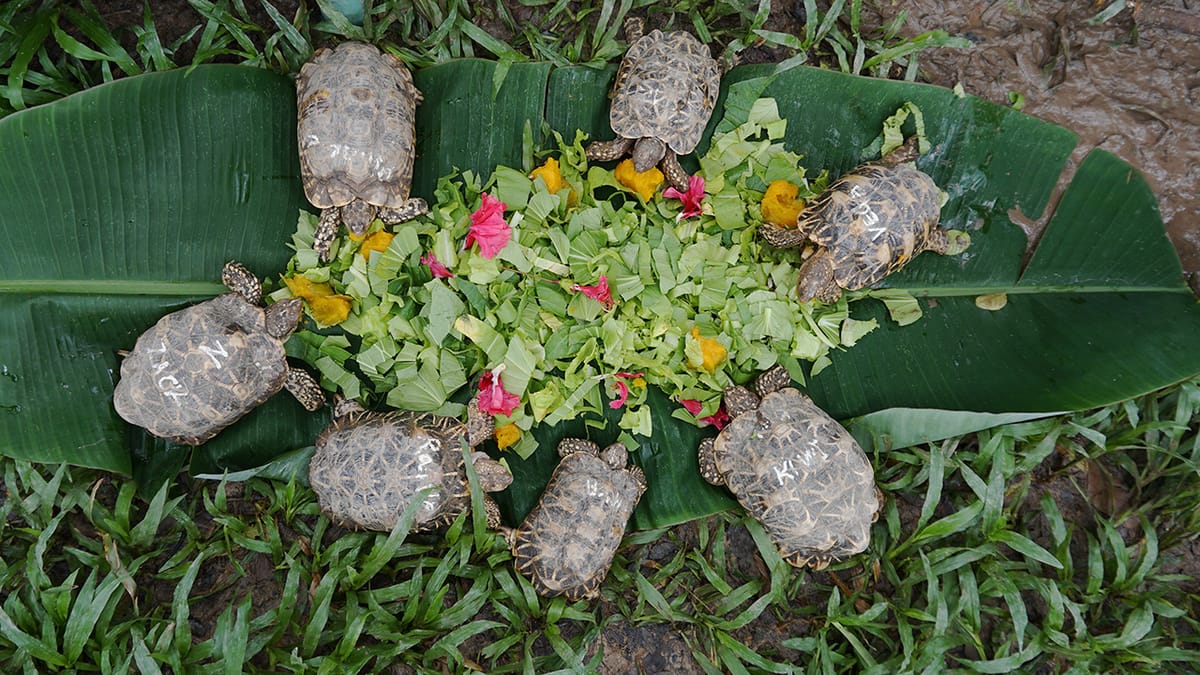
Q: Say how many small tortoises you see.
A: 7